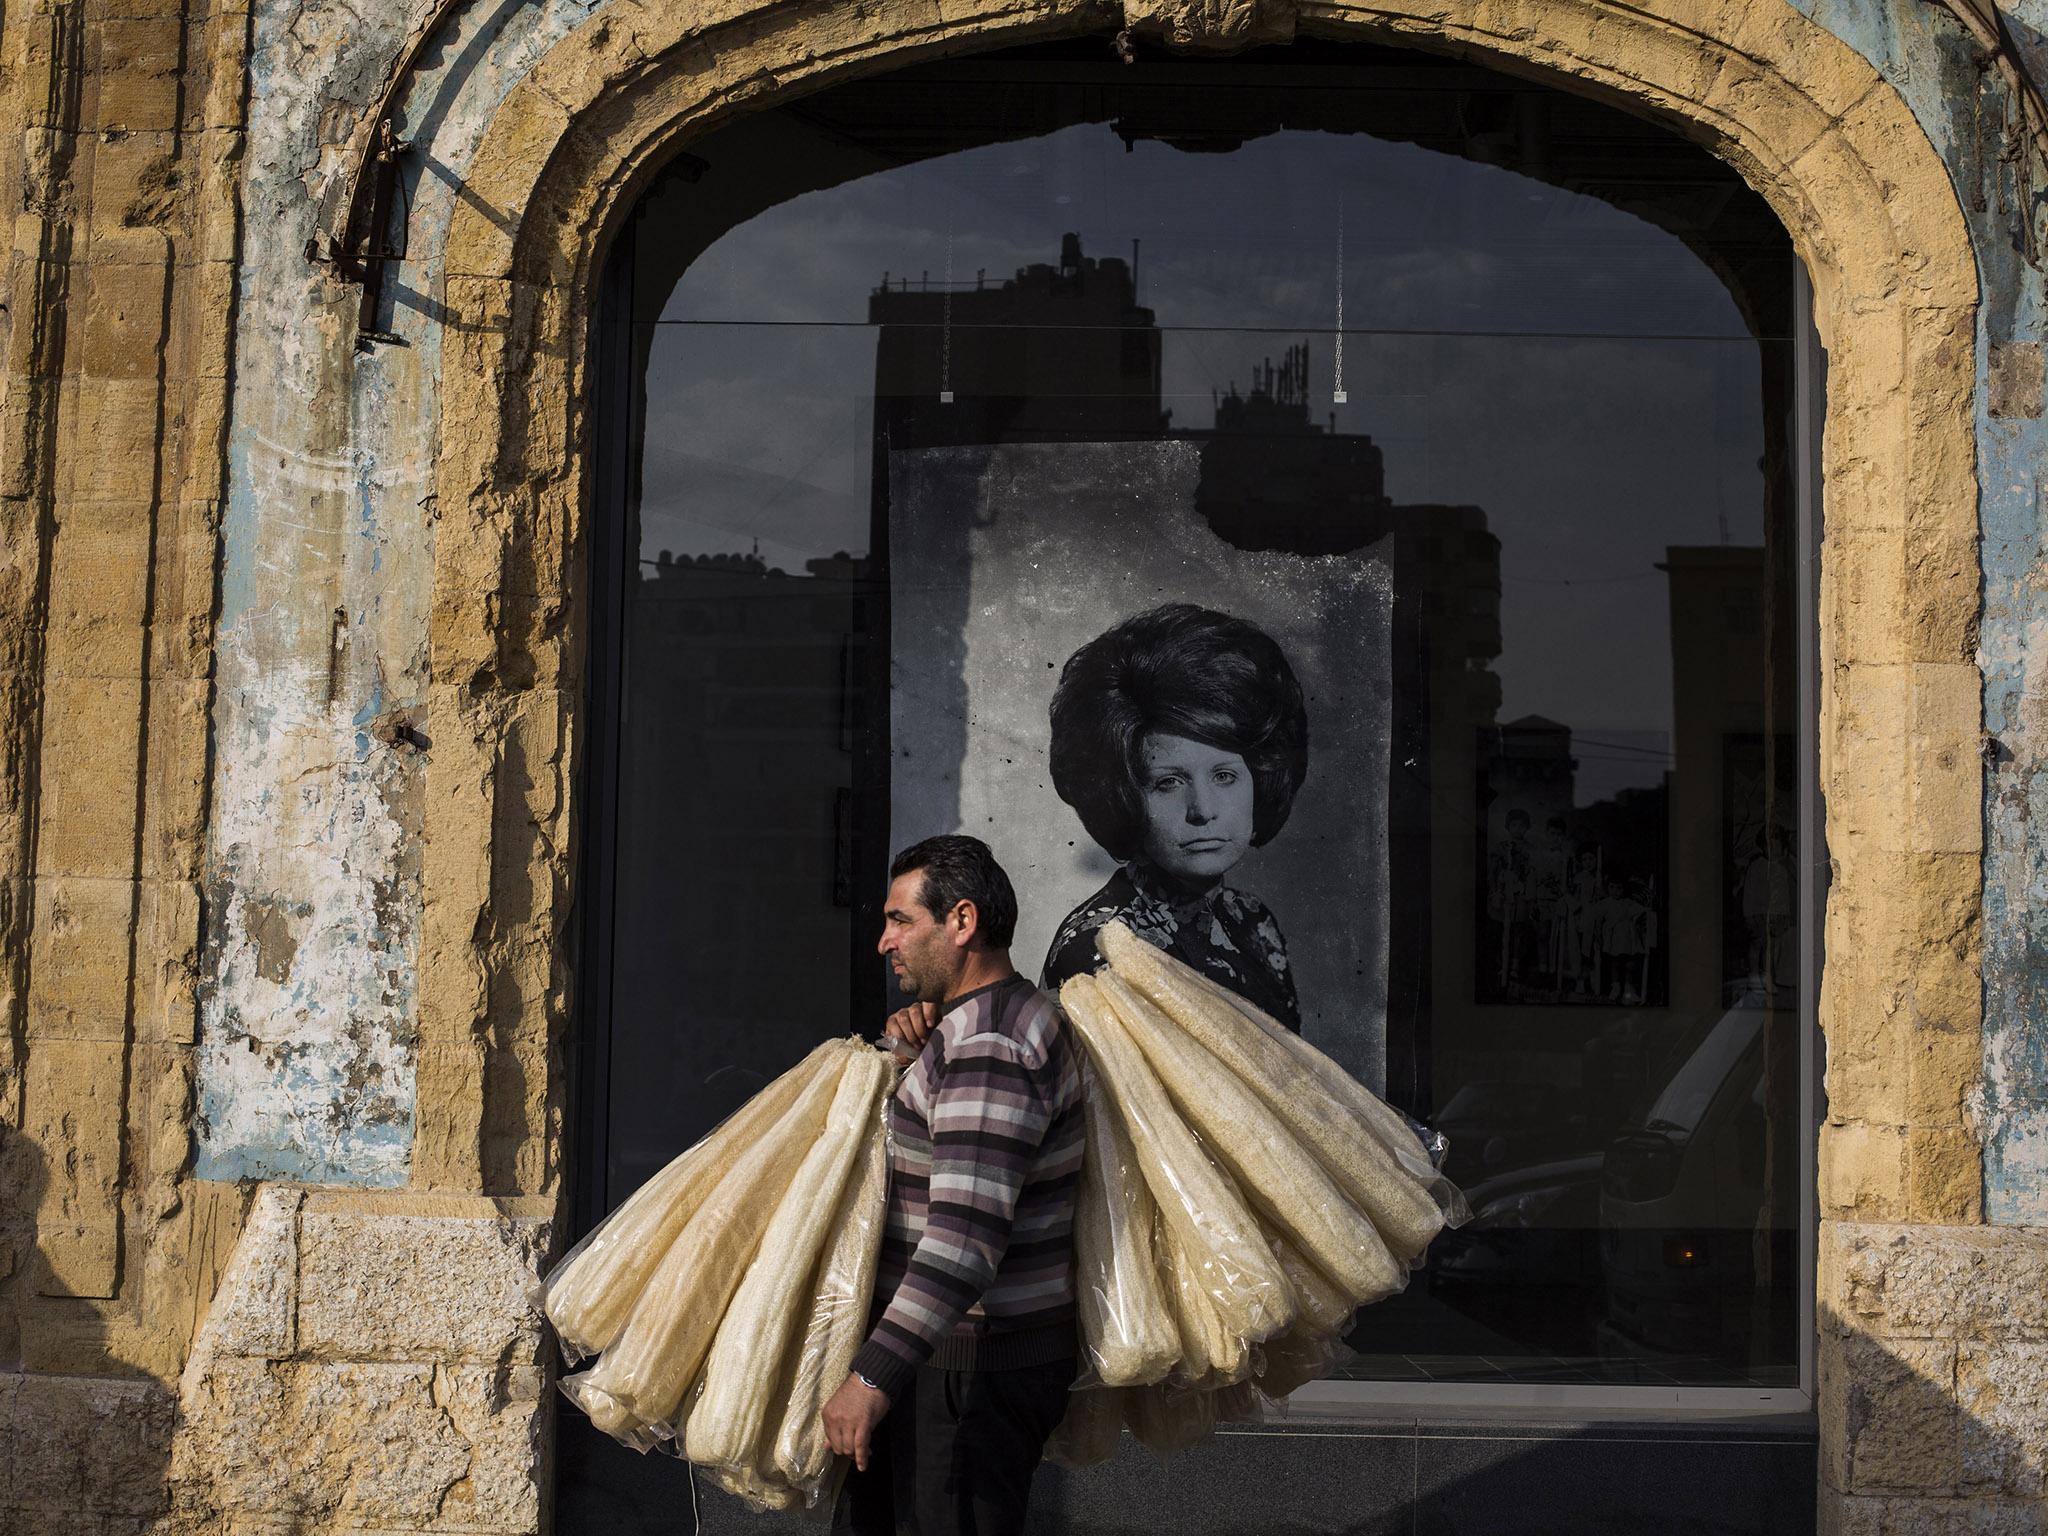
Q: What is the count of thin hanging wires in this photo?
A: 2